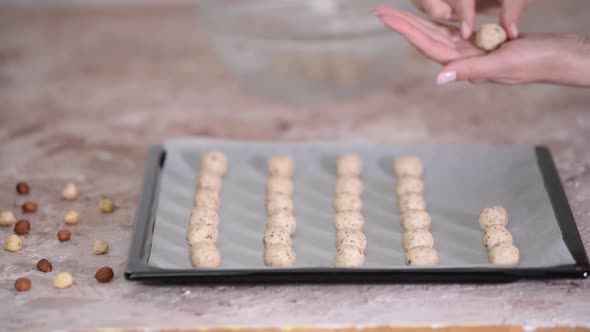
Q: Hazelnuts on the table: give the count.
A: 14